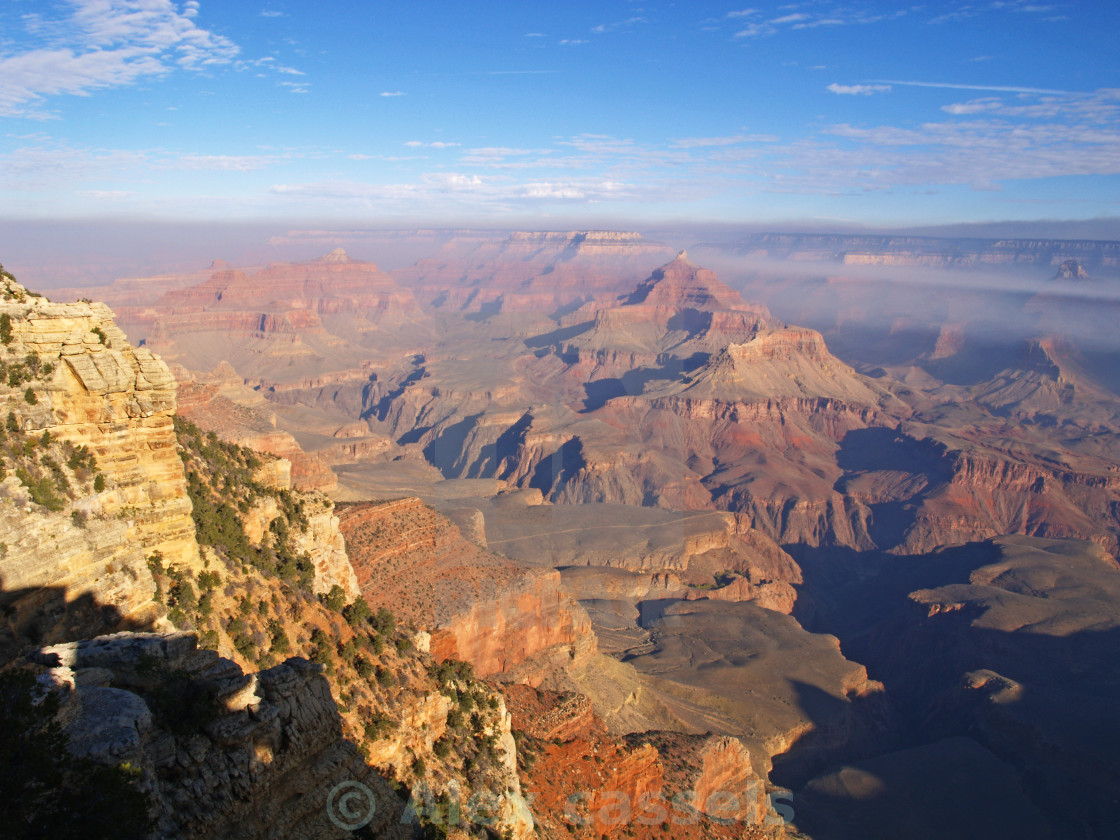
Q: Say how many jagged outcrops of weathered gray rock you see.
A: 1